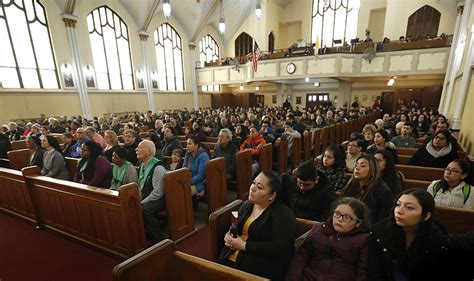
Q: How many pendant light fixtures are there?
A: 3